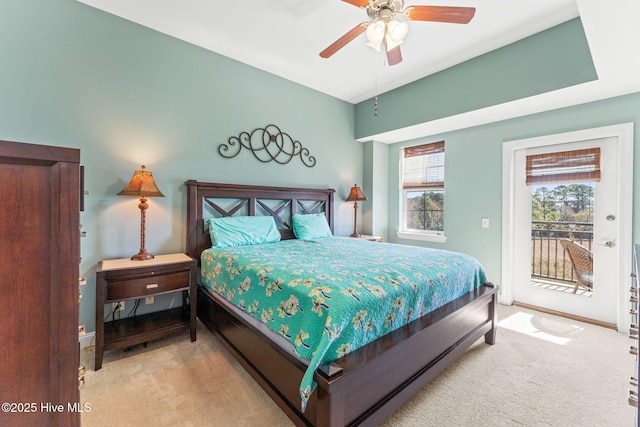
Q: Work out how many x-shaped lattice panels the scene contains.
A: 3